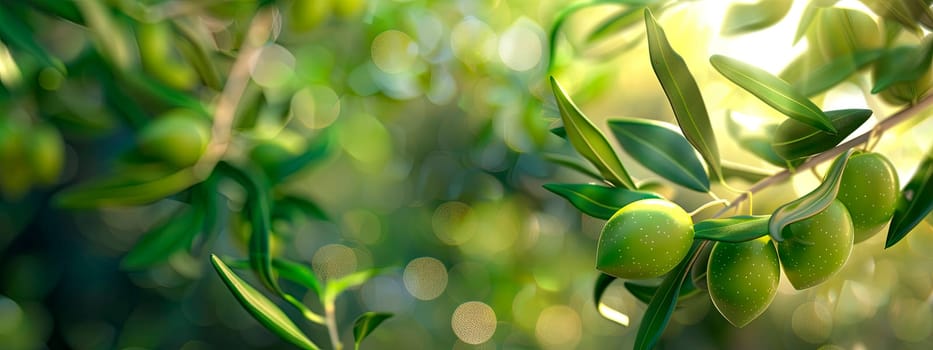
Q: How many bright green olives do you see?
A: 4